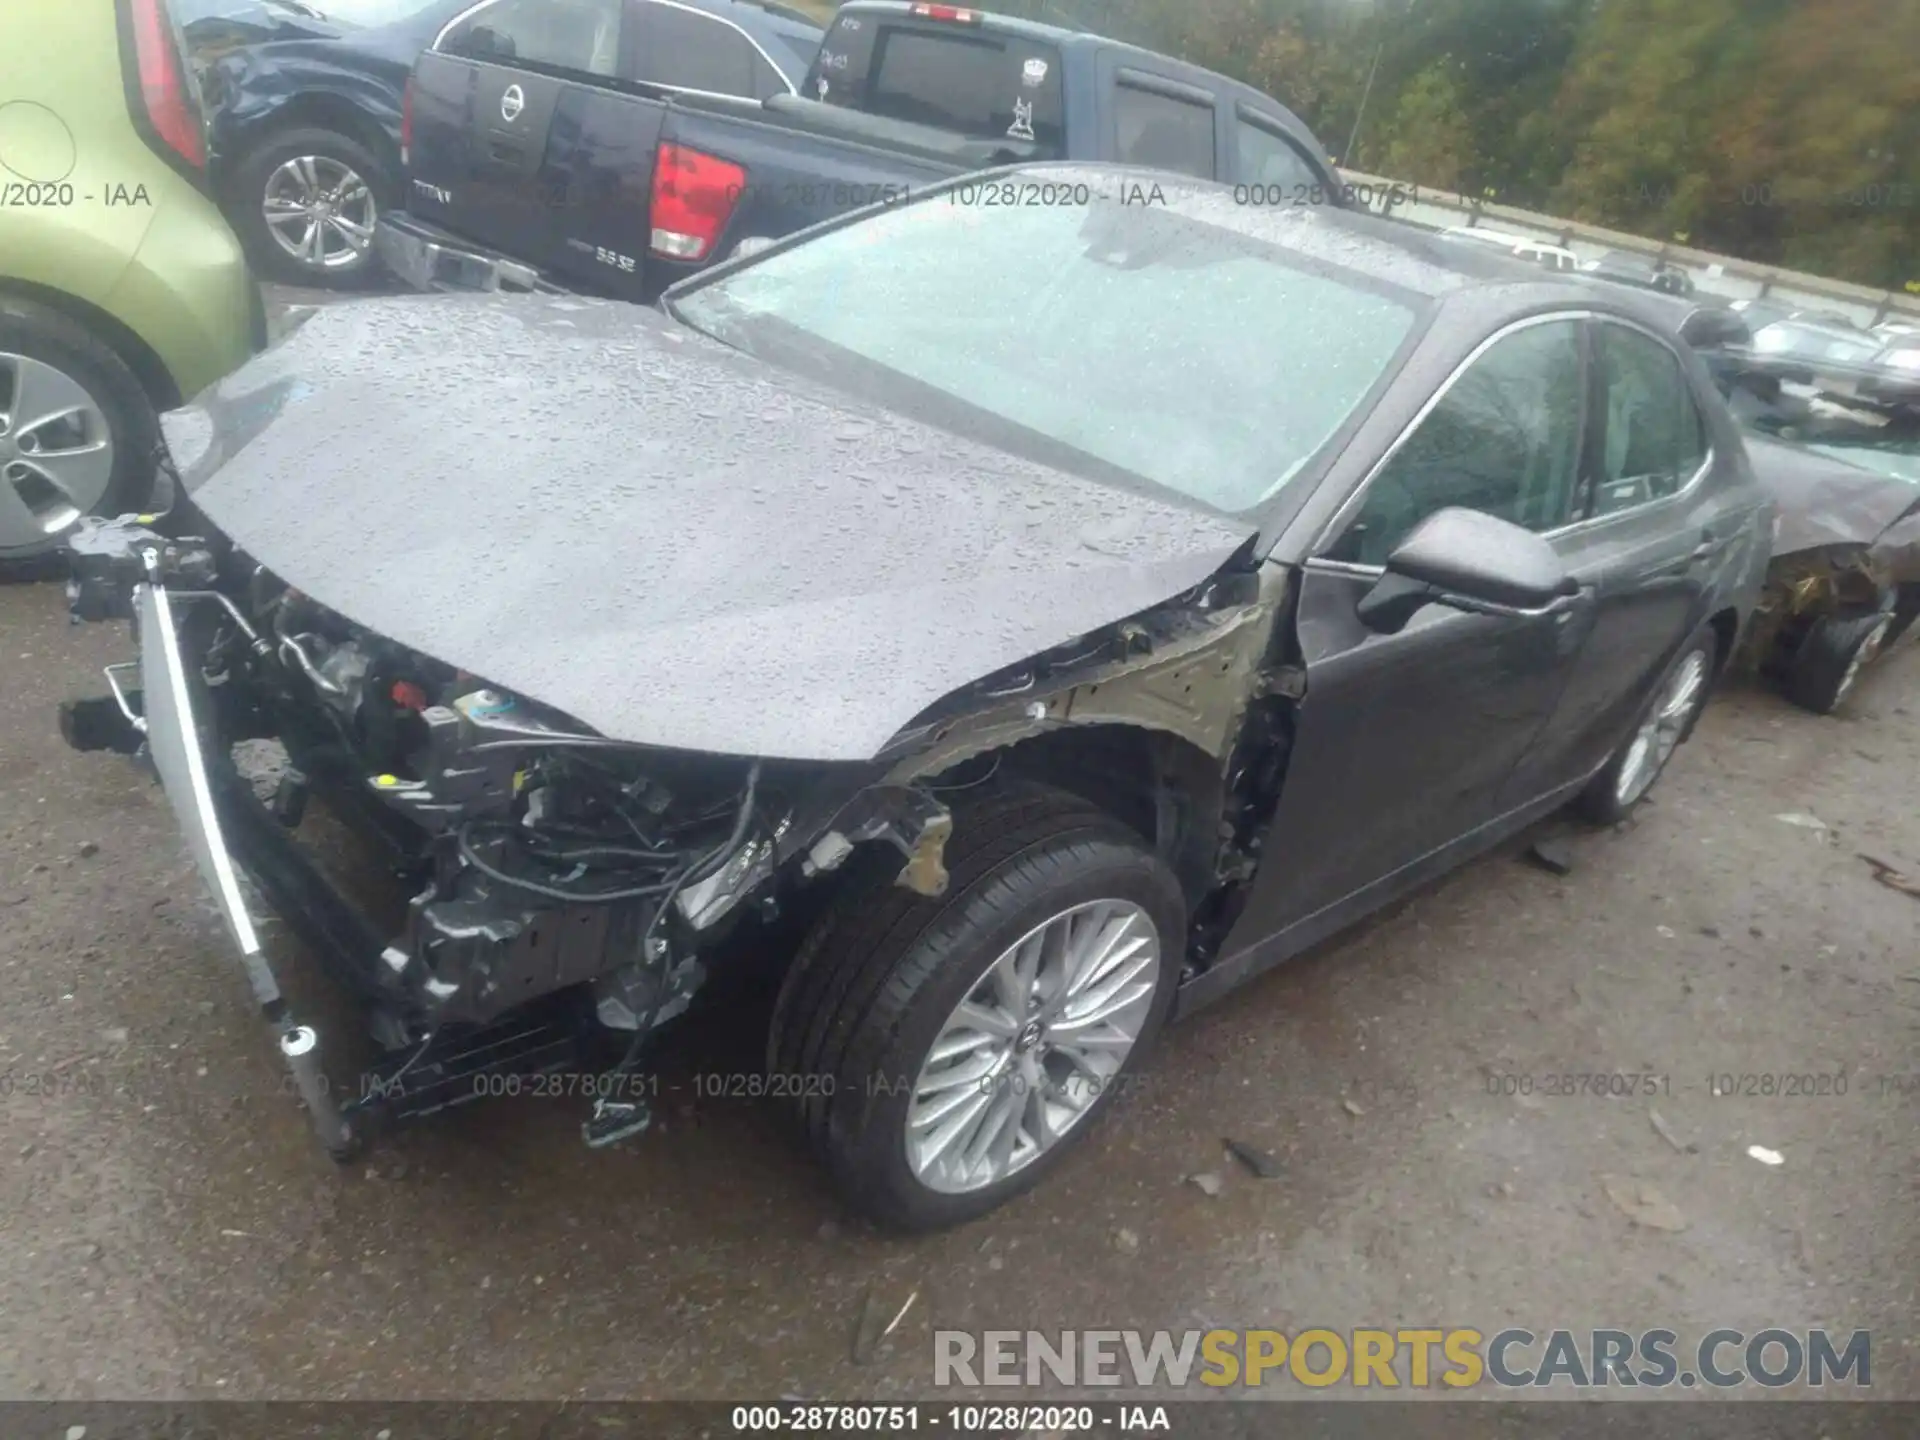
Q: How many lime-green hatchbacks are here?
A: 1